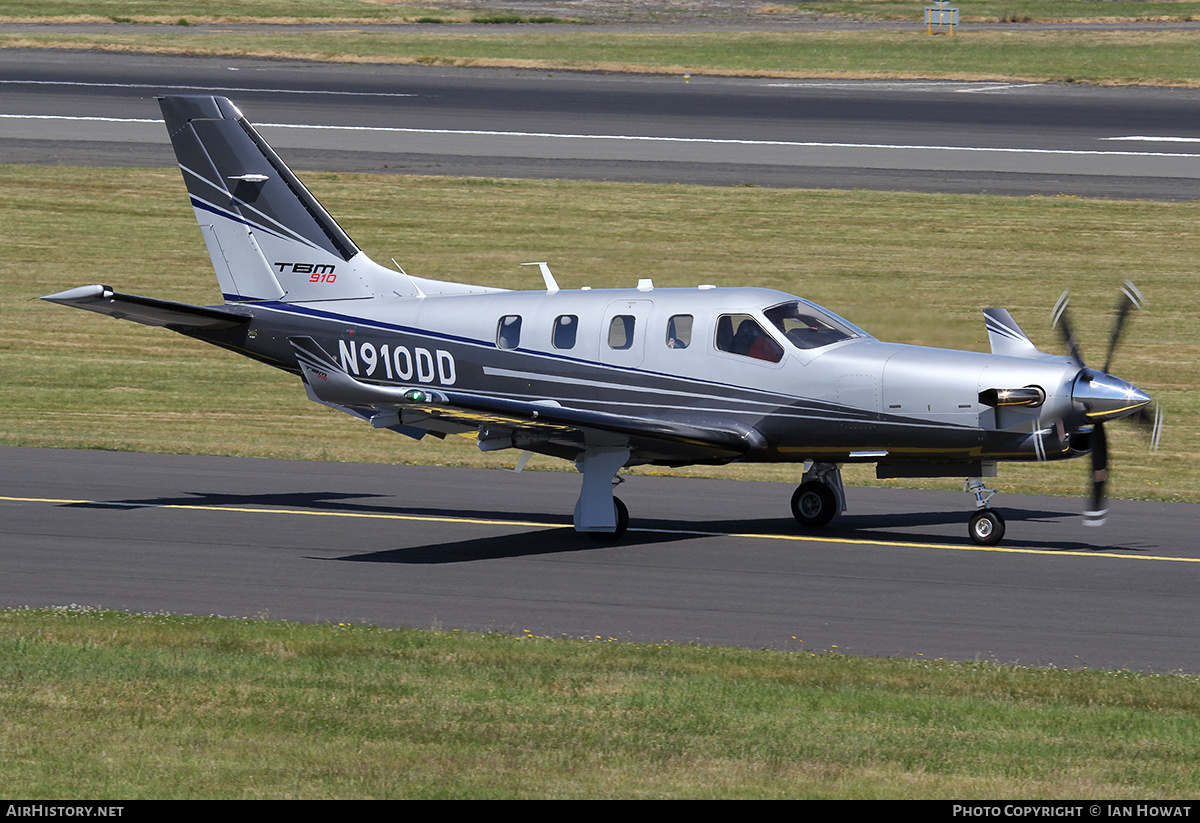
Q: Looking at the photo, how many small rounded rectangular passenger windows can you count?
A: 4